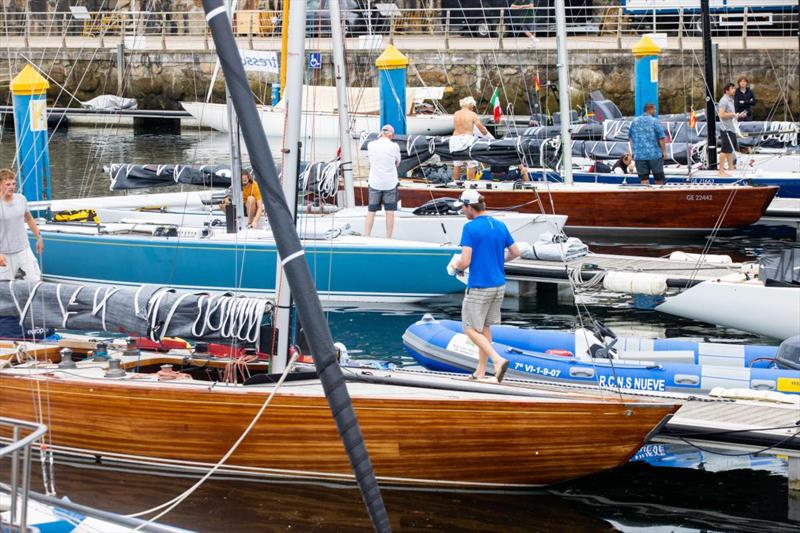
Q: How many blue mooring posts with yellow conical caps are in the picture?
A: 3